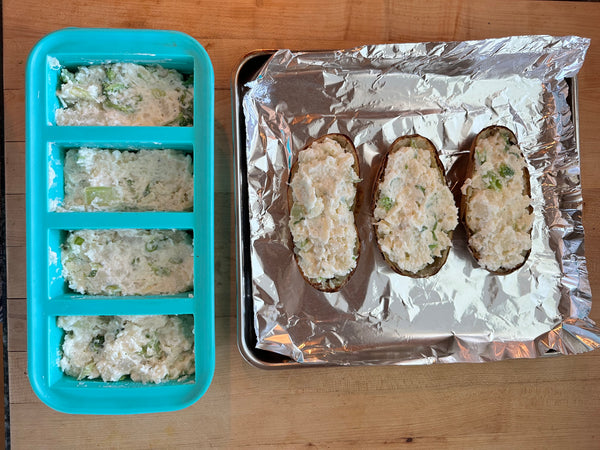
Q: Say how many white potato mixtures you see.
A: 7